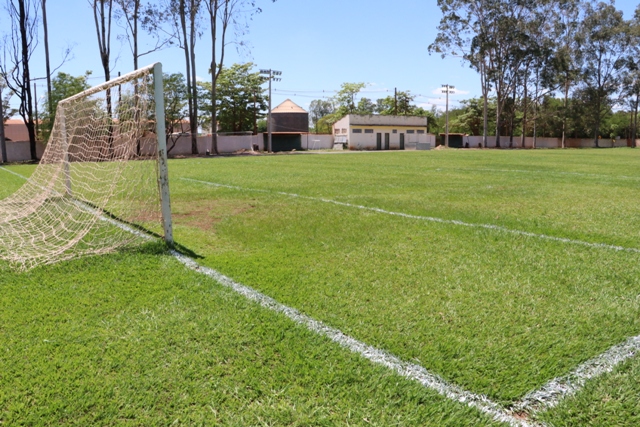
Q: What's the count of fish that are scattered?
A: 0